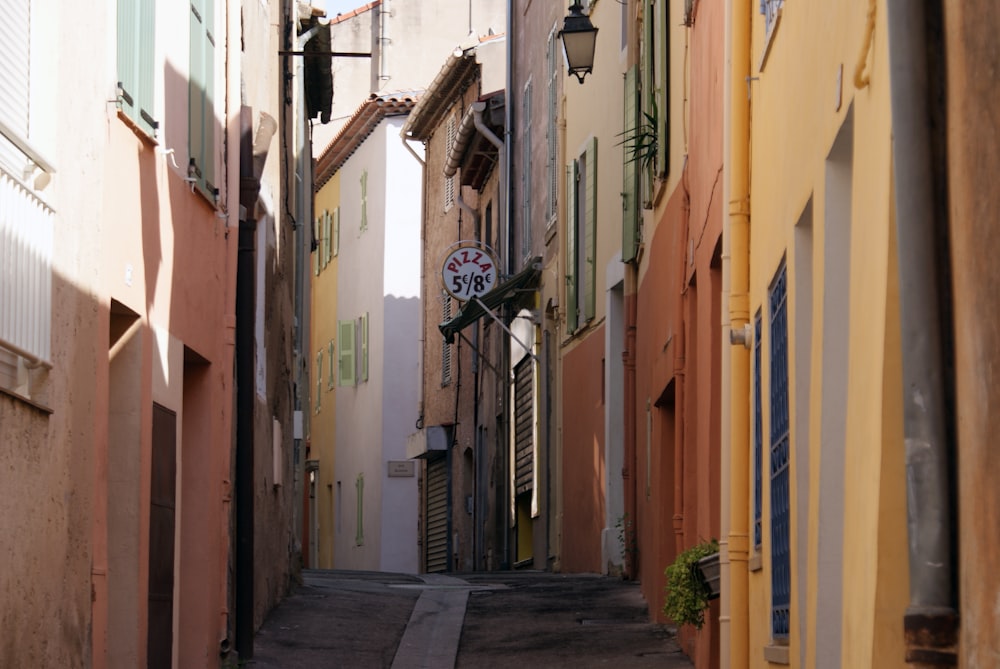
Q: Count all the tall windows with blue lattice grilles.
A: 2